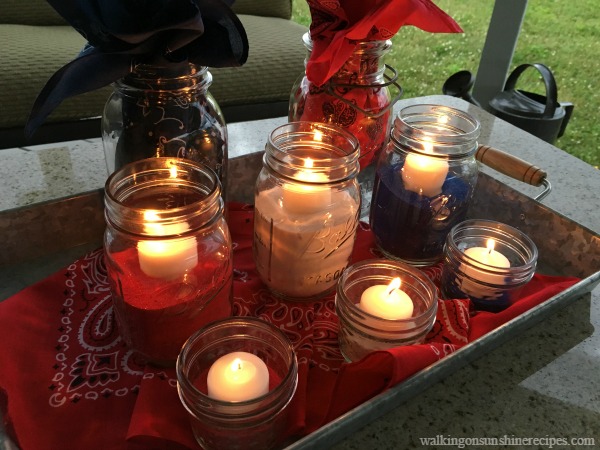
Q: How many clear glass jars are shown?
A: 8